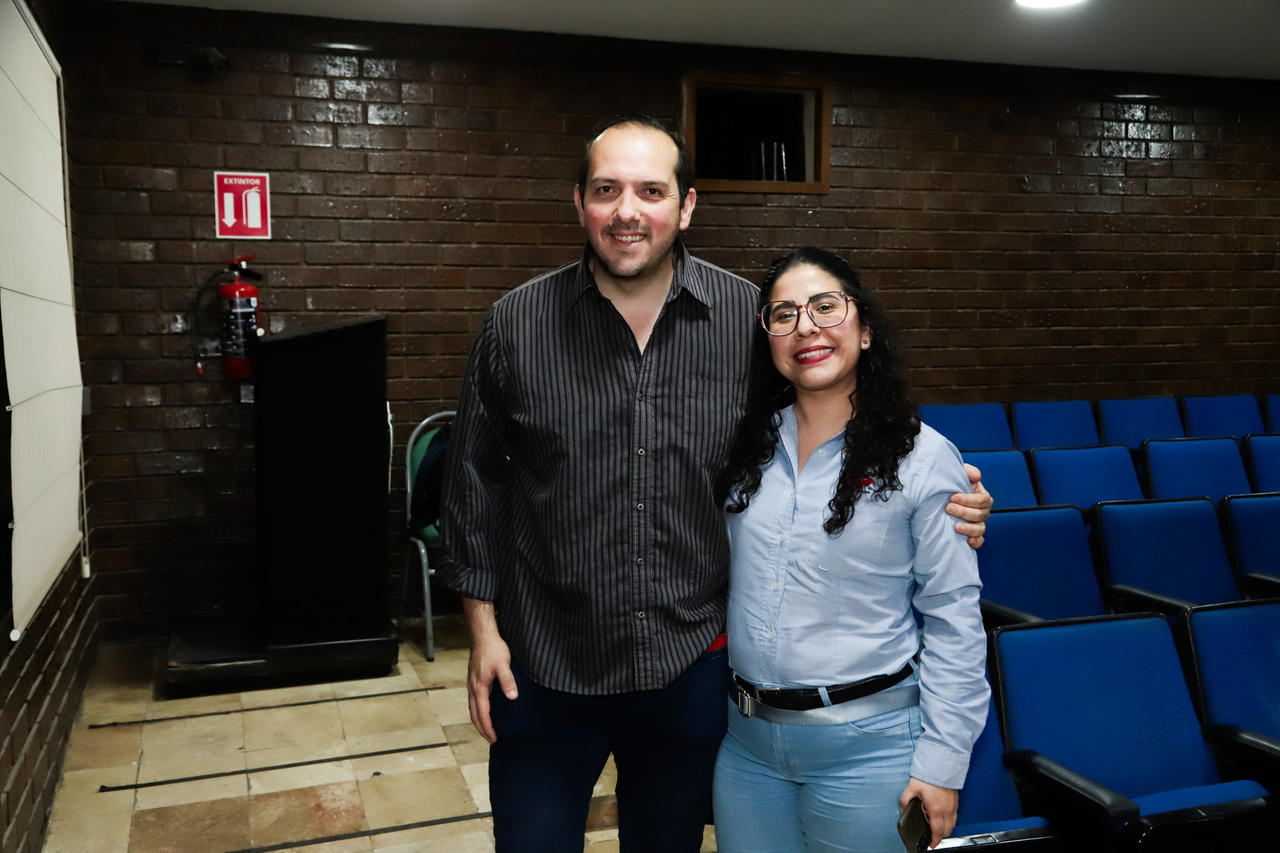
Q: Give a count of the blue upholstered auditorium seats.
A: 15